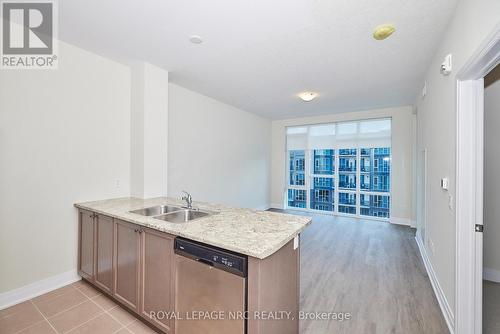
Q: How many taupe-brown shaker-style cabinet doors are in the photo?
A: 4